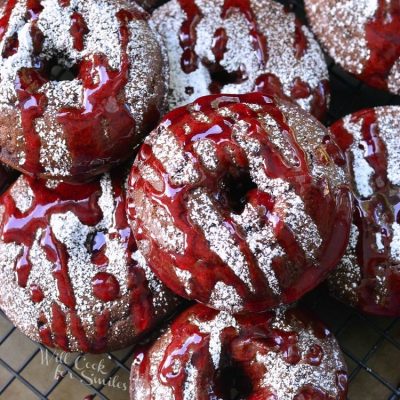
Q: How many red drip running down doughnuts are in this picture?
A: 7